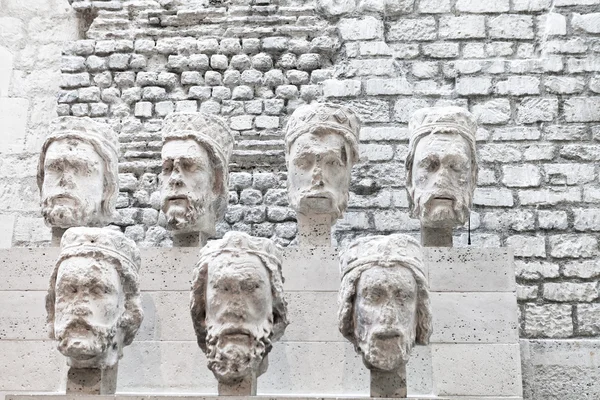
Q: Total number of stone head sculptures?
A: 7